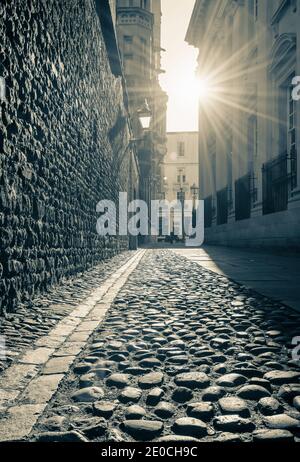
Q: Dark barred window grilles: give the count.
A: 4